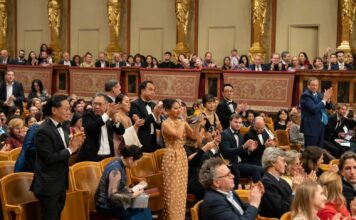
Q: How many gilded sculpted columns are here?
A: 6